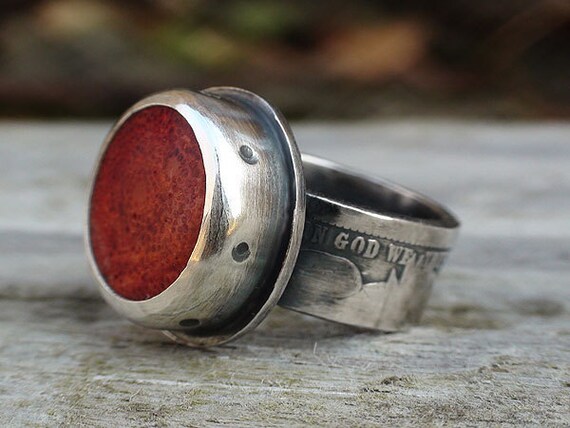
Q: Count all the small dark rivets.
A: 3